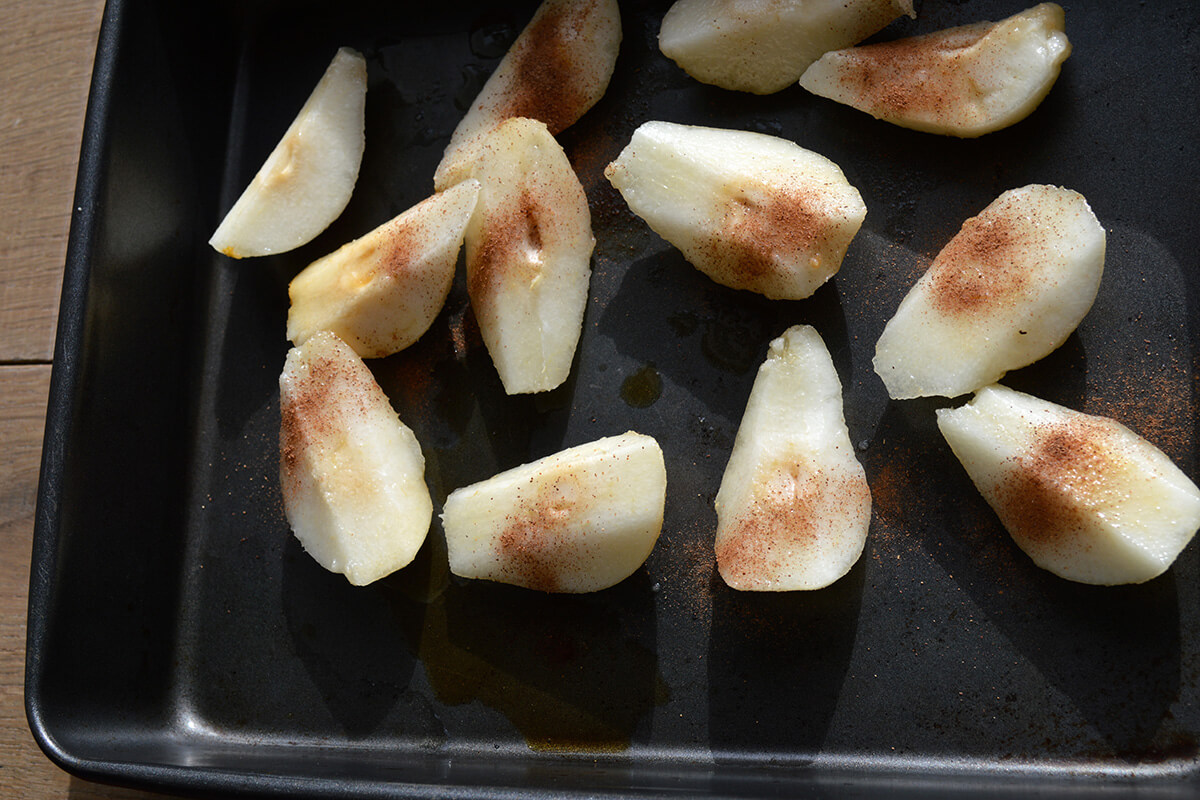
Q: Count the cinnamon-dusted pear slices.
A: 11